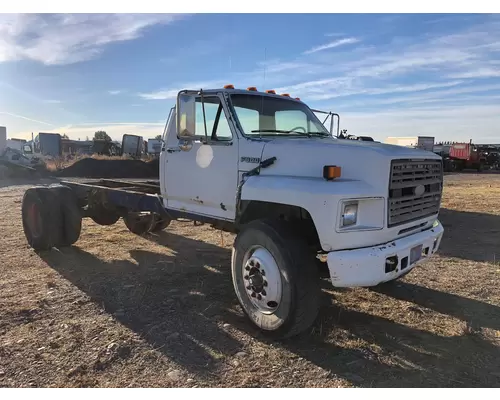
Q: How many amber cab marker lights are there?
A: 5